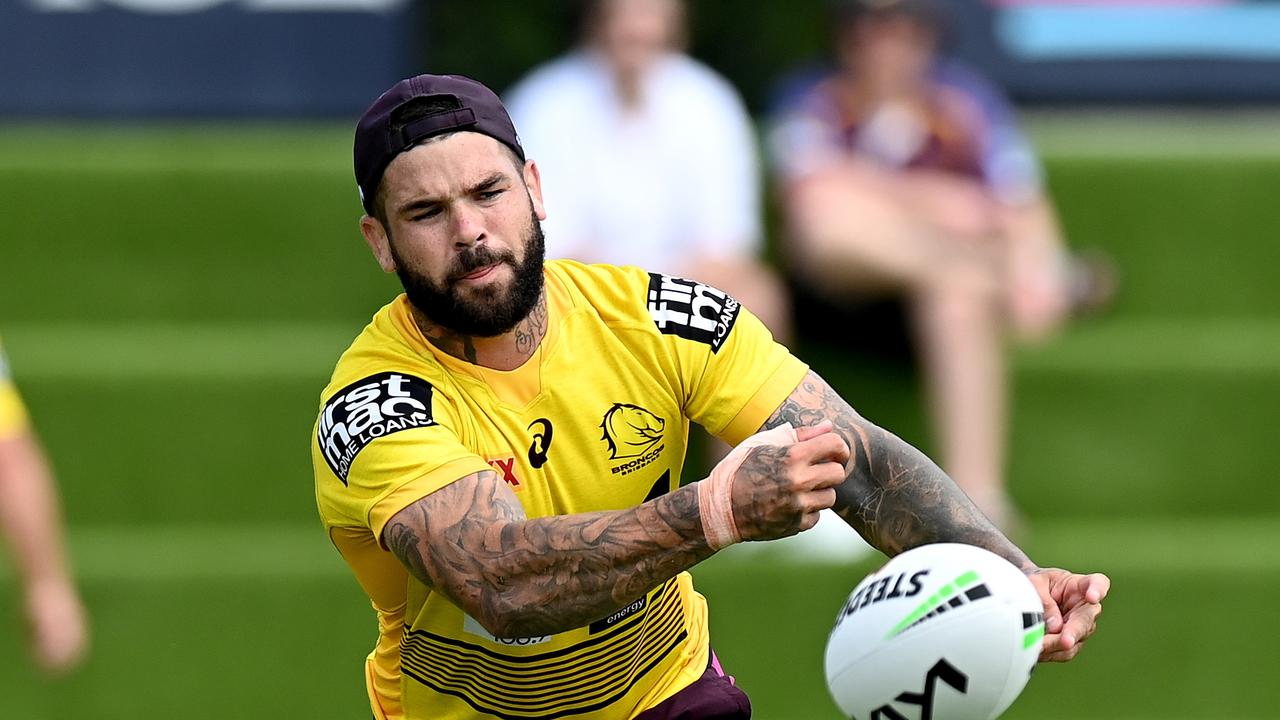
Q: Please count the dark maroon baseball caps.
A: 1